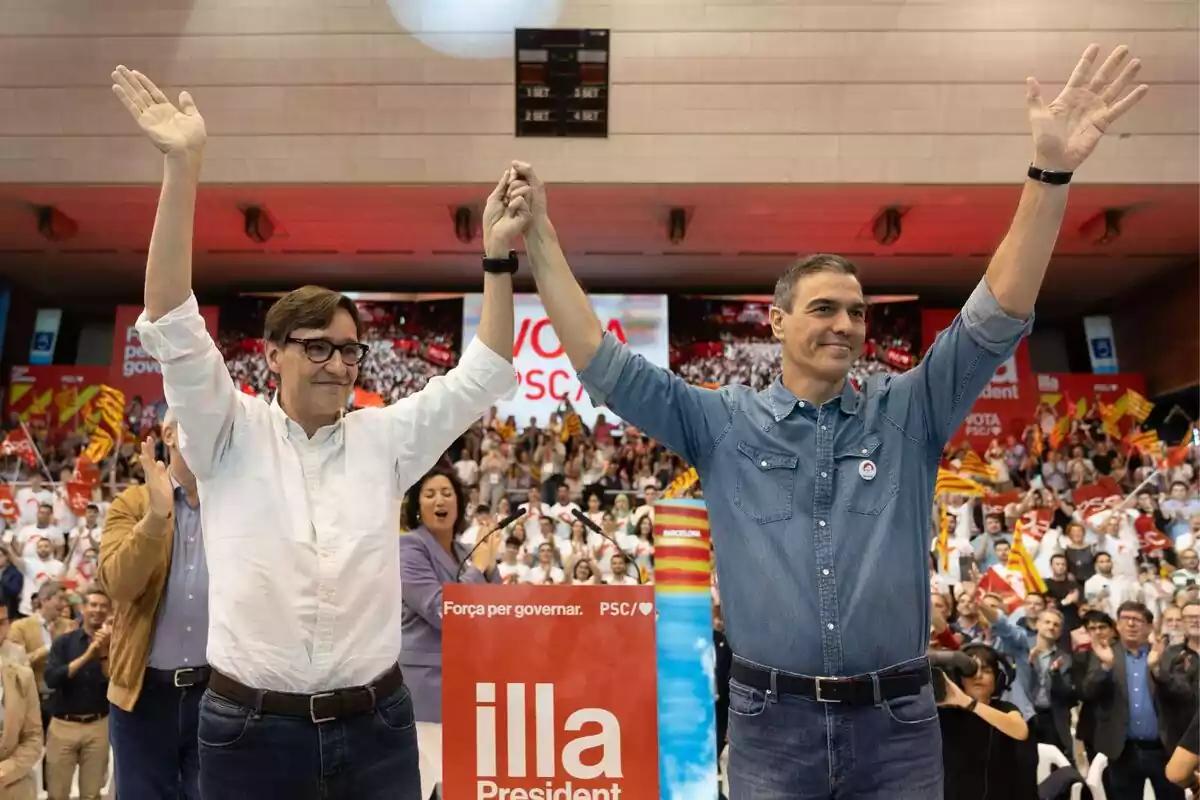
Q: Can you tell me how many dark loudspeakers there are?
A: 6